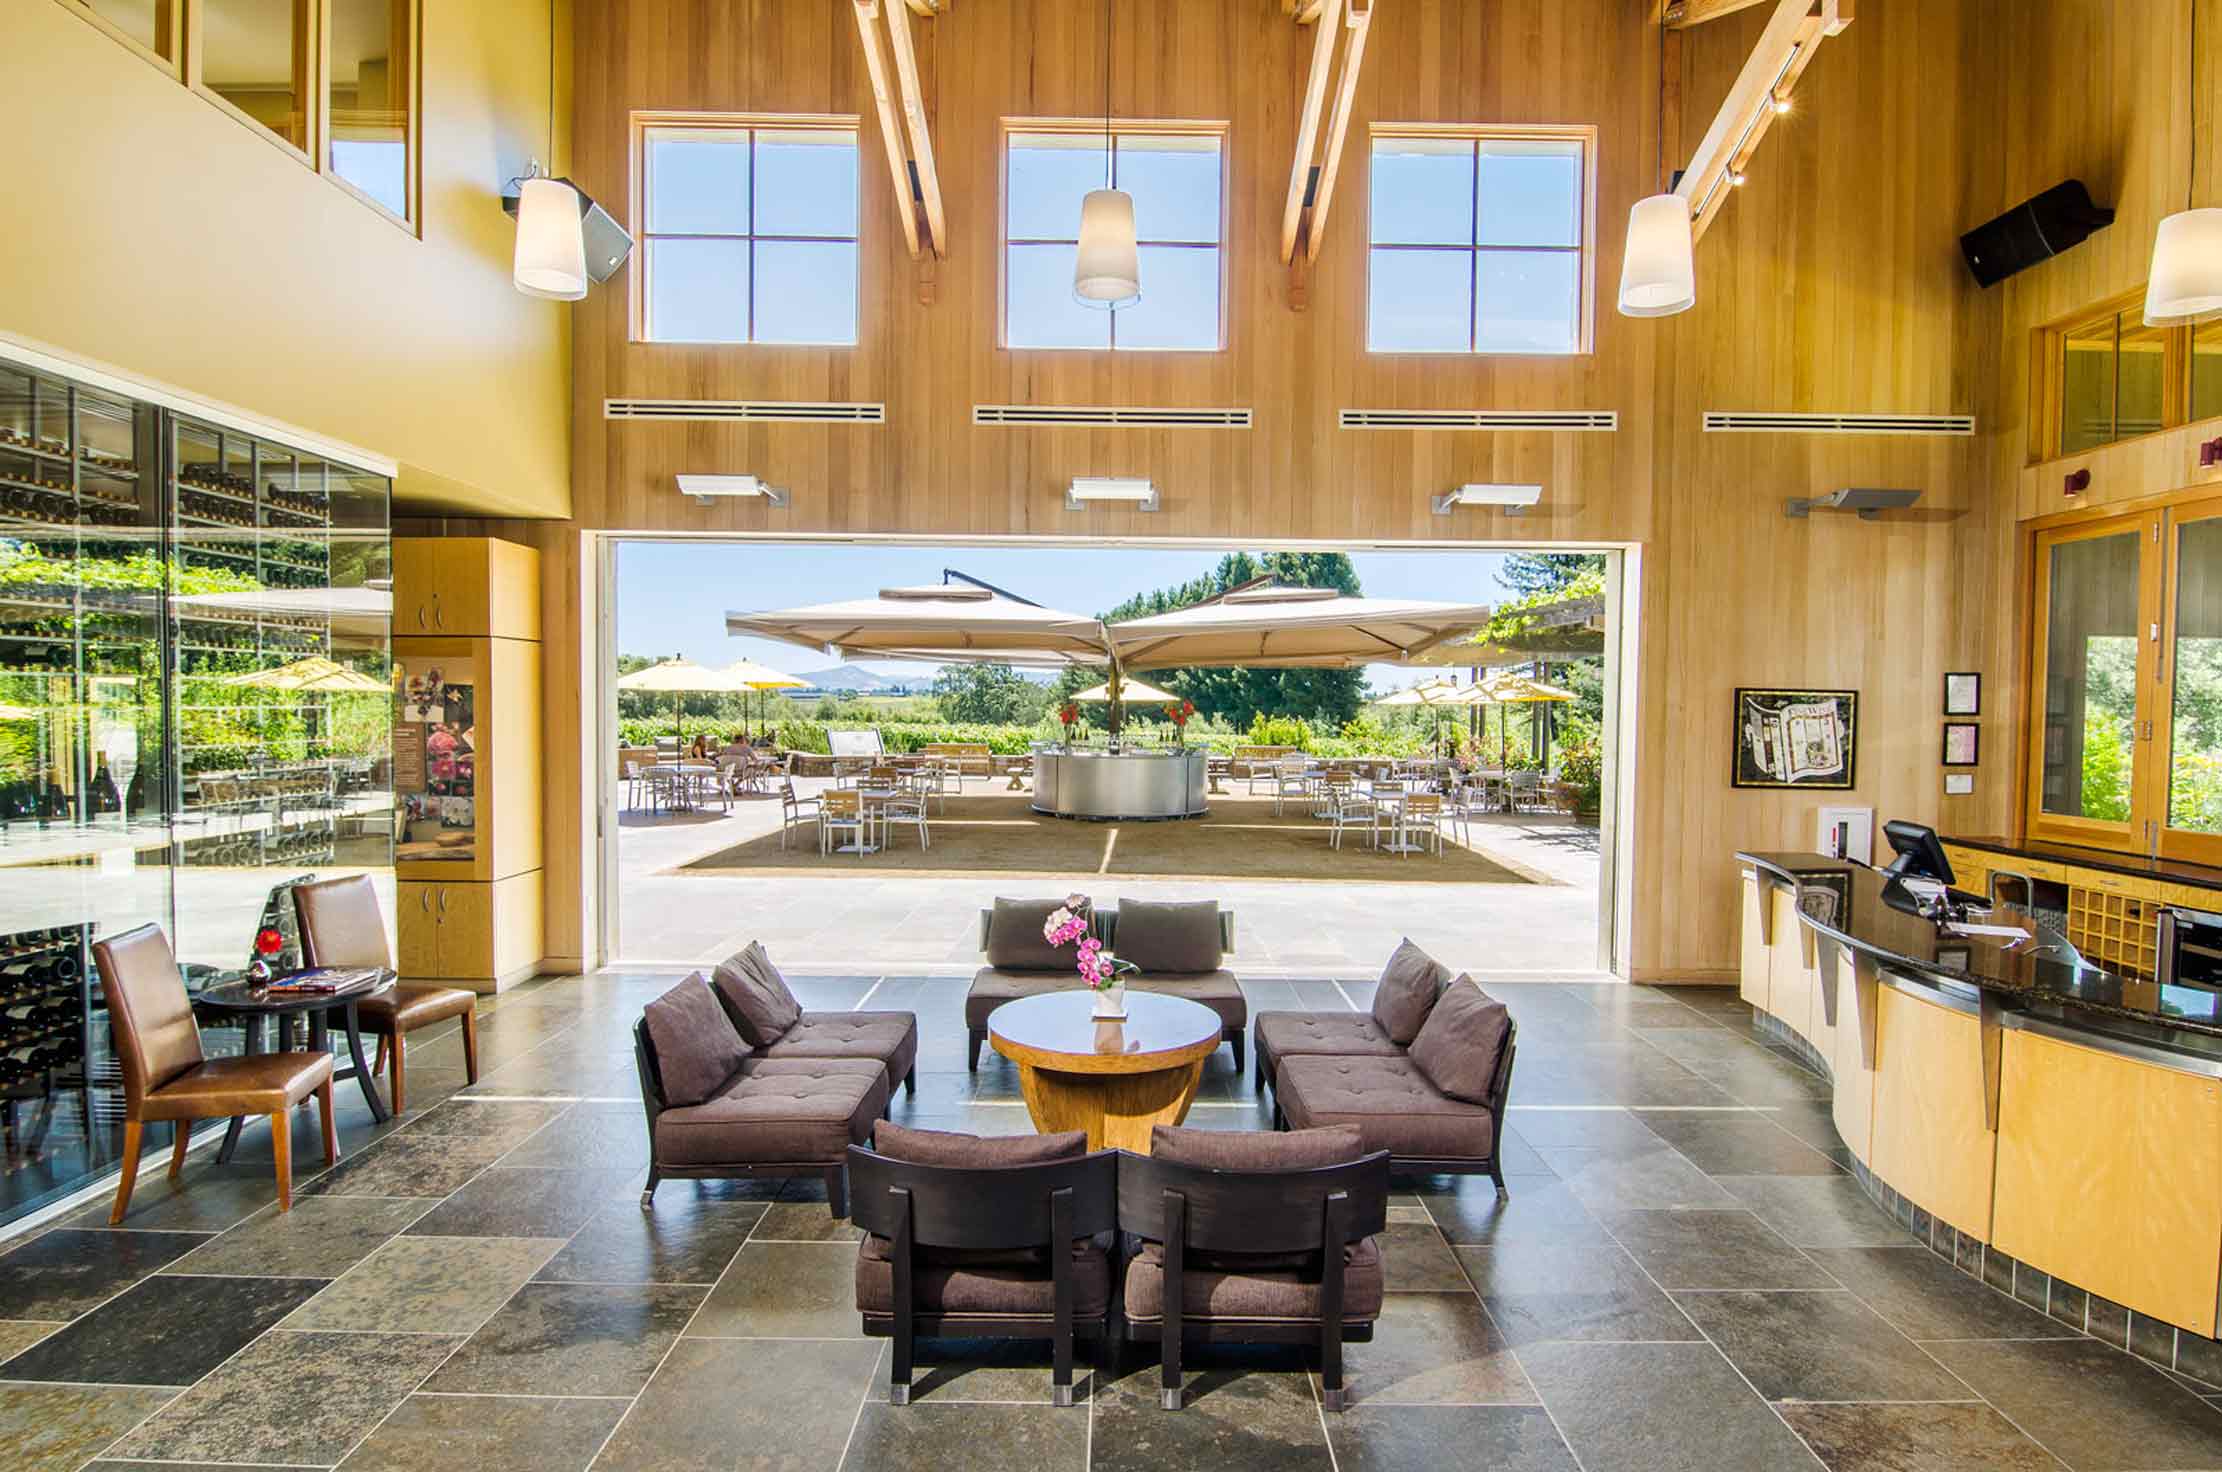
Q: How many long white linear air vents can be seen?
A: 4